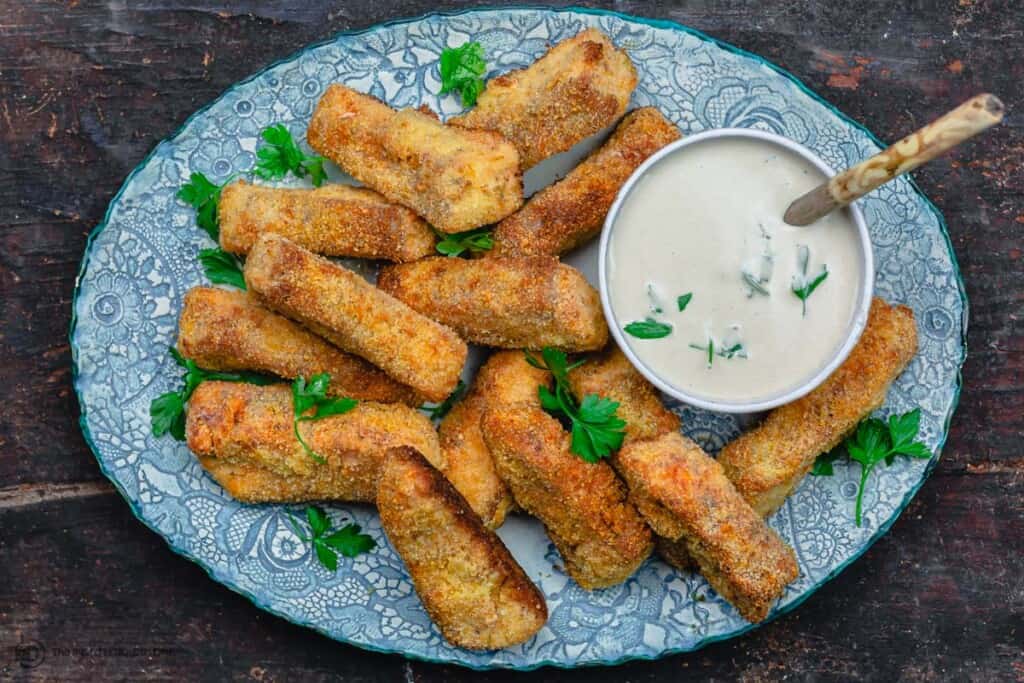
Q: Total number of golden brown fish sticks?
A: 14